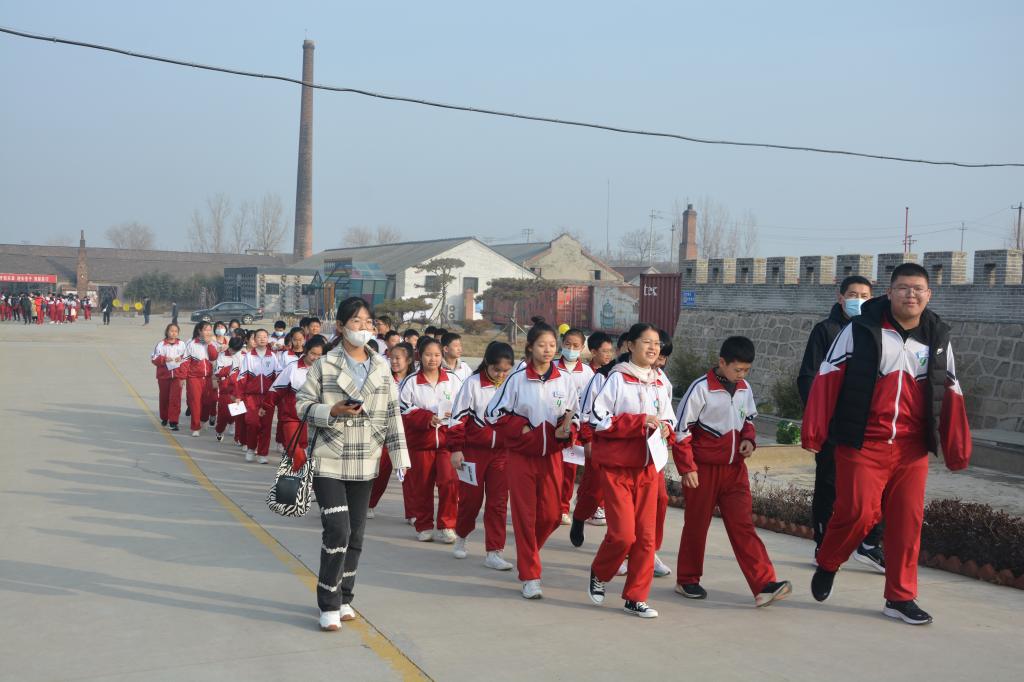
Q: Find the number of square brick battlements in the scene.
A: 9